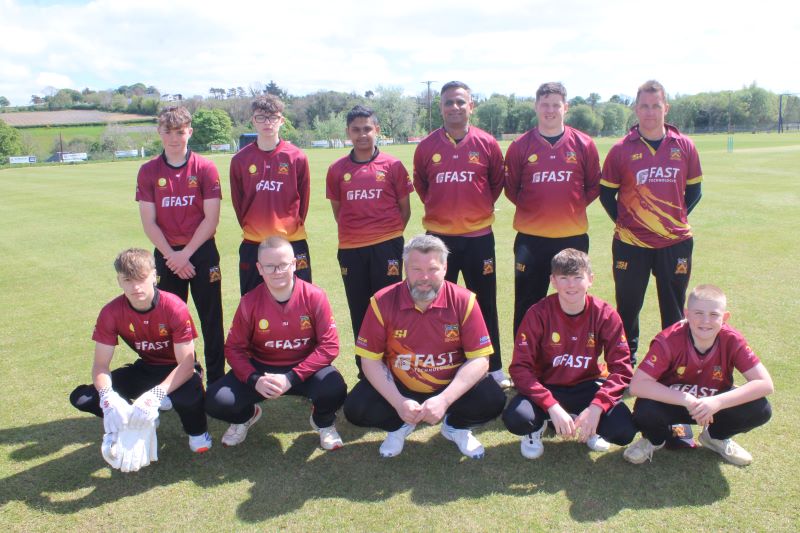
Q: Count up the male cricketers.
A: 11